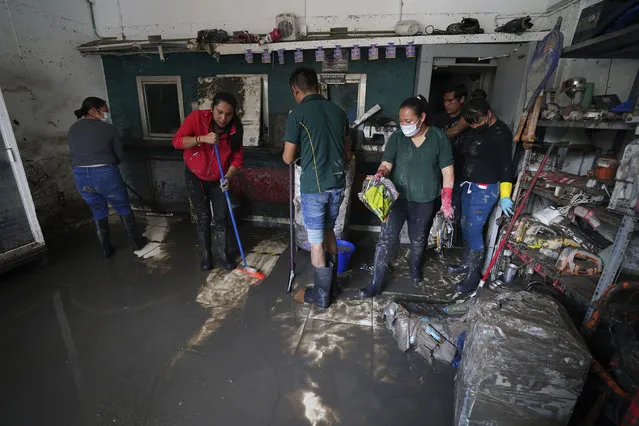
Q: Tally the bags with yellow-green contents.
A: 1